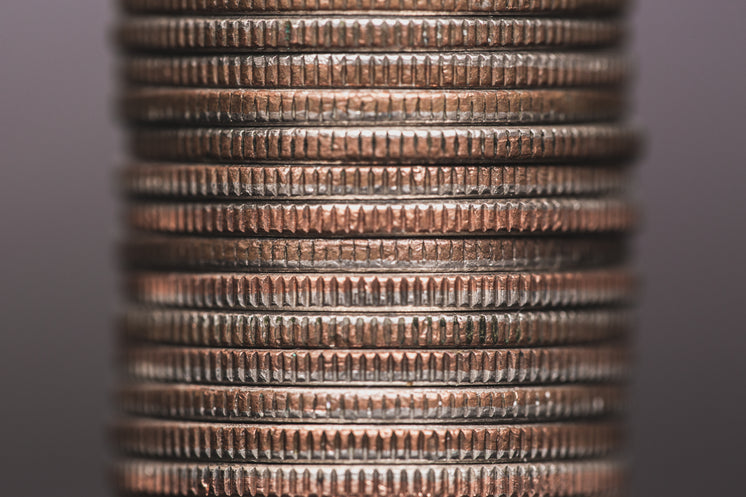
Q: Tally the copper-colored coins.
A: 14